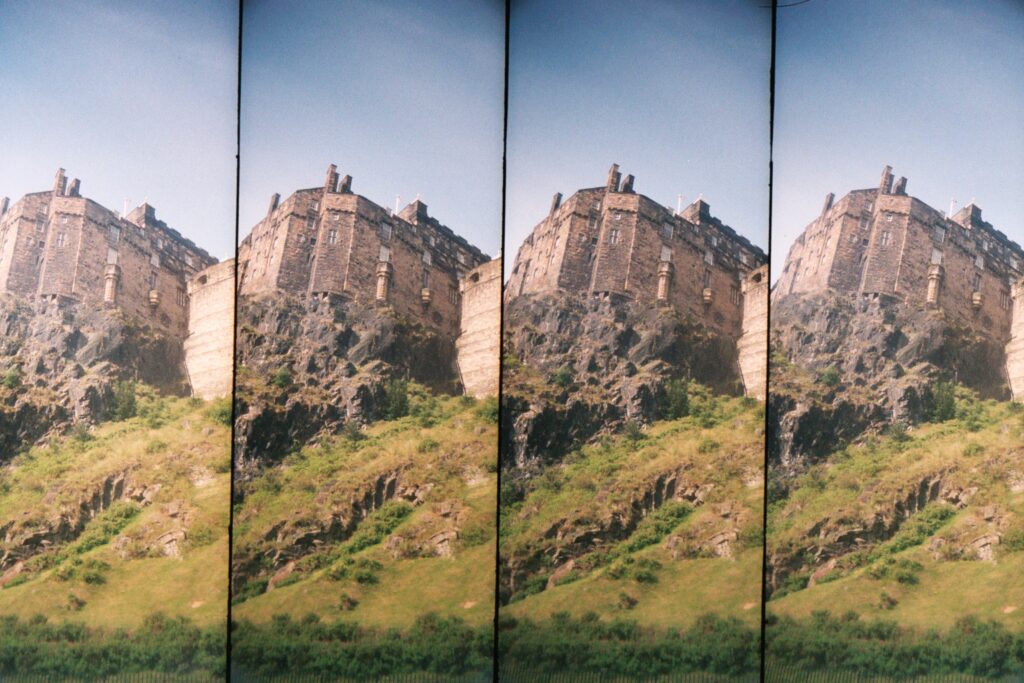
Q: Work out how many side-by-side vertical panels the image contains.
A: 4